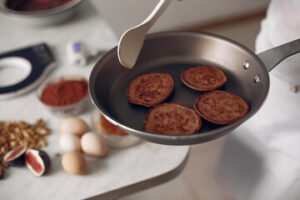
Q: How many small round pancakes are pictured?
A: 4